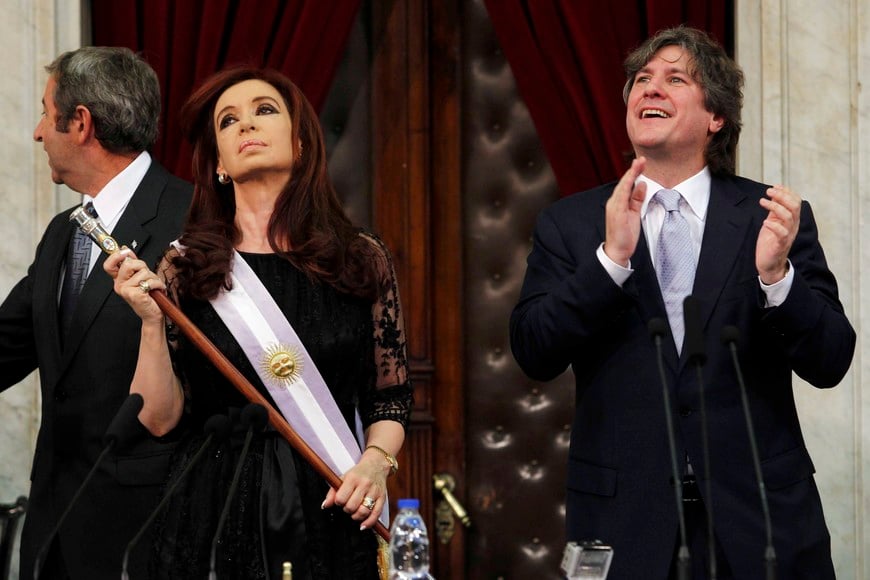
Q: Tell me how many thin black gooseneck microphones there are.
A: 6